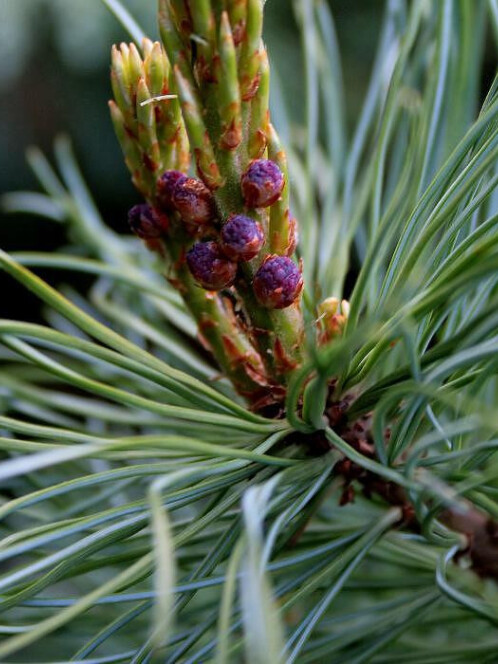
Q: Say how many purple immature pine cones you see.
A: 7